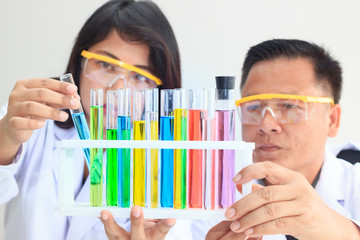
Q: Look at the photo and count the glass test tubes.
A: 11